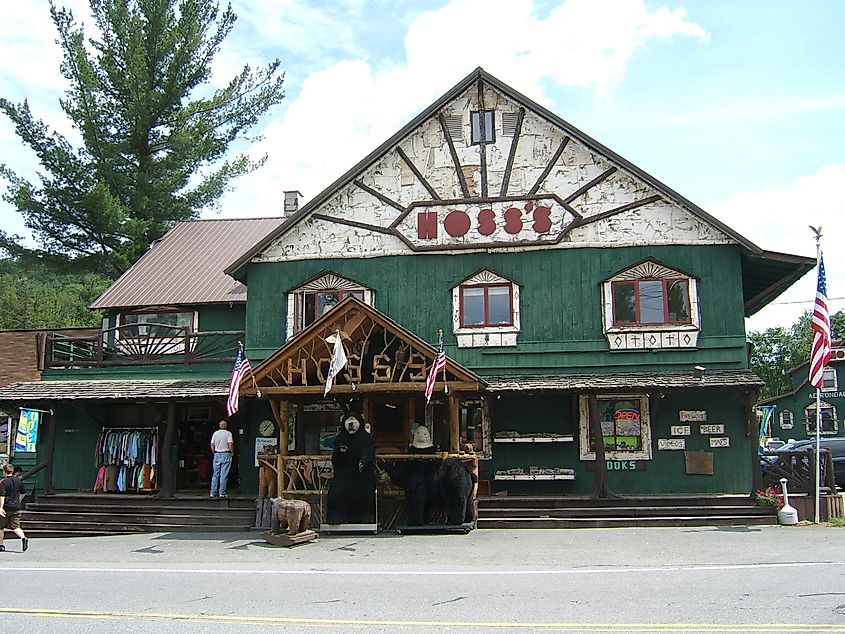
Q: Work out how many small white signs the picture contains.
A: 5